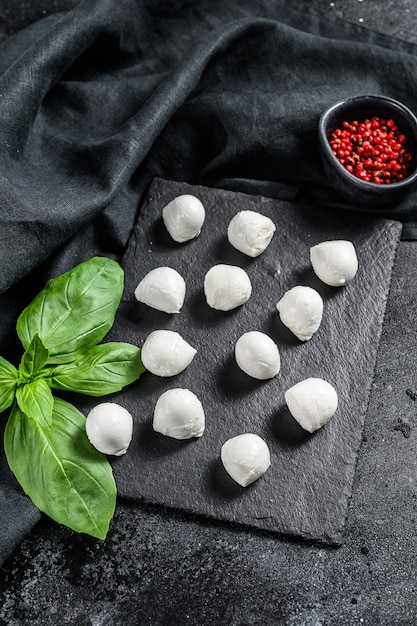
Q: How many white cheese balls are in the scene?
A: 12